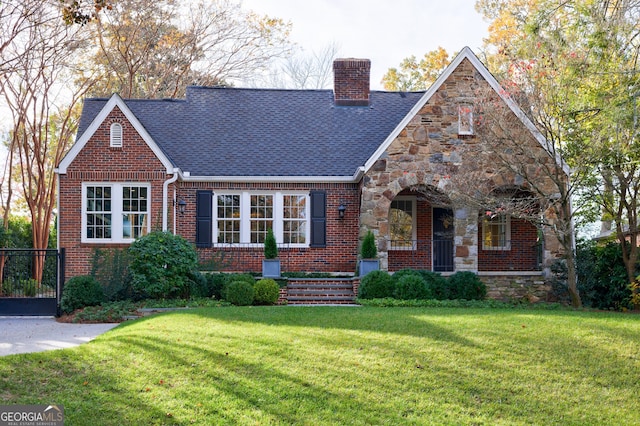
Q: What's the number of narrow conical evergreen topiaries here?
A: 2